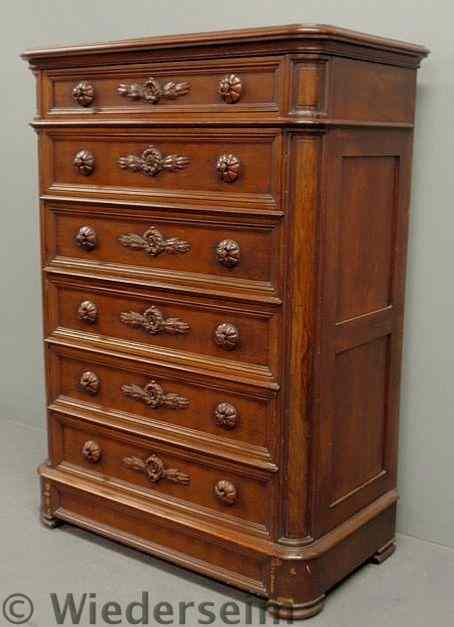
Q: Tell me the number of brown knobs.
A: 12